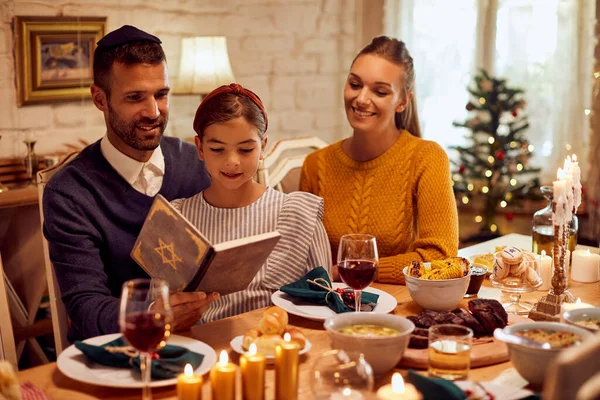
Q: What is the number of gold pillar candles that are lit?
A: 4